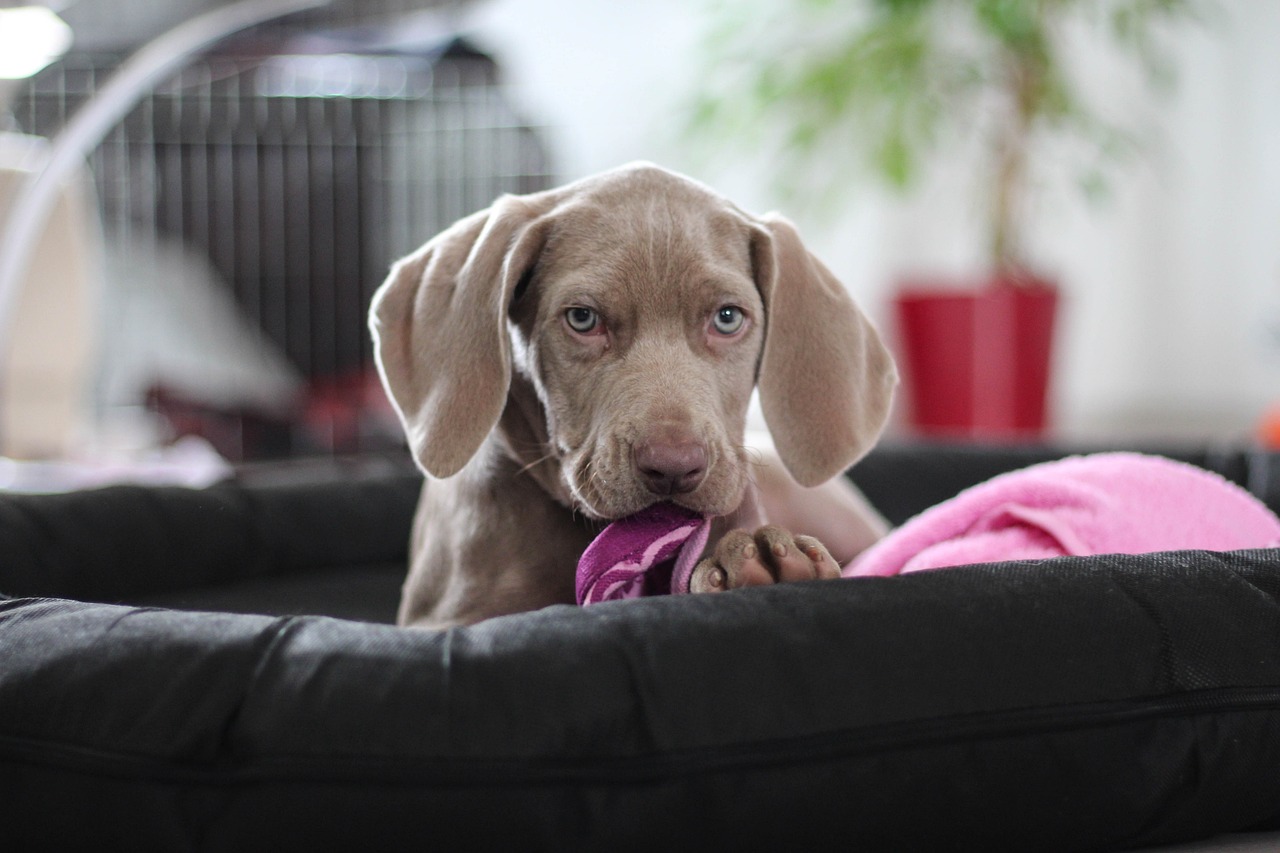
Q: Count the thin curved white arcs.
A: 1